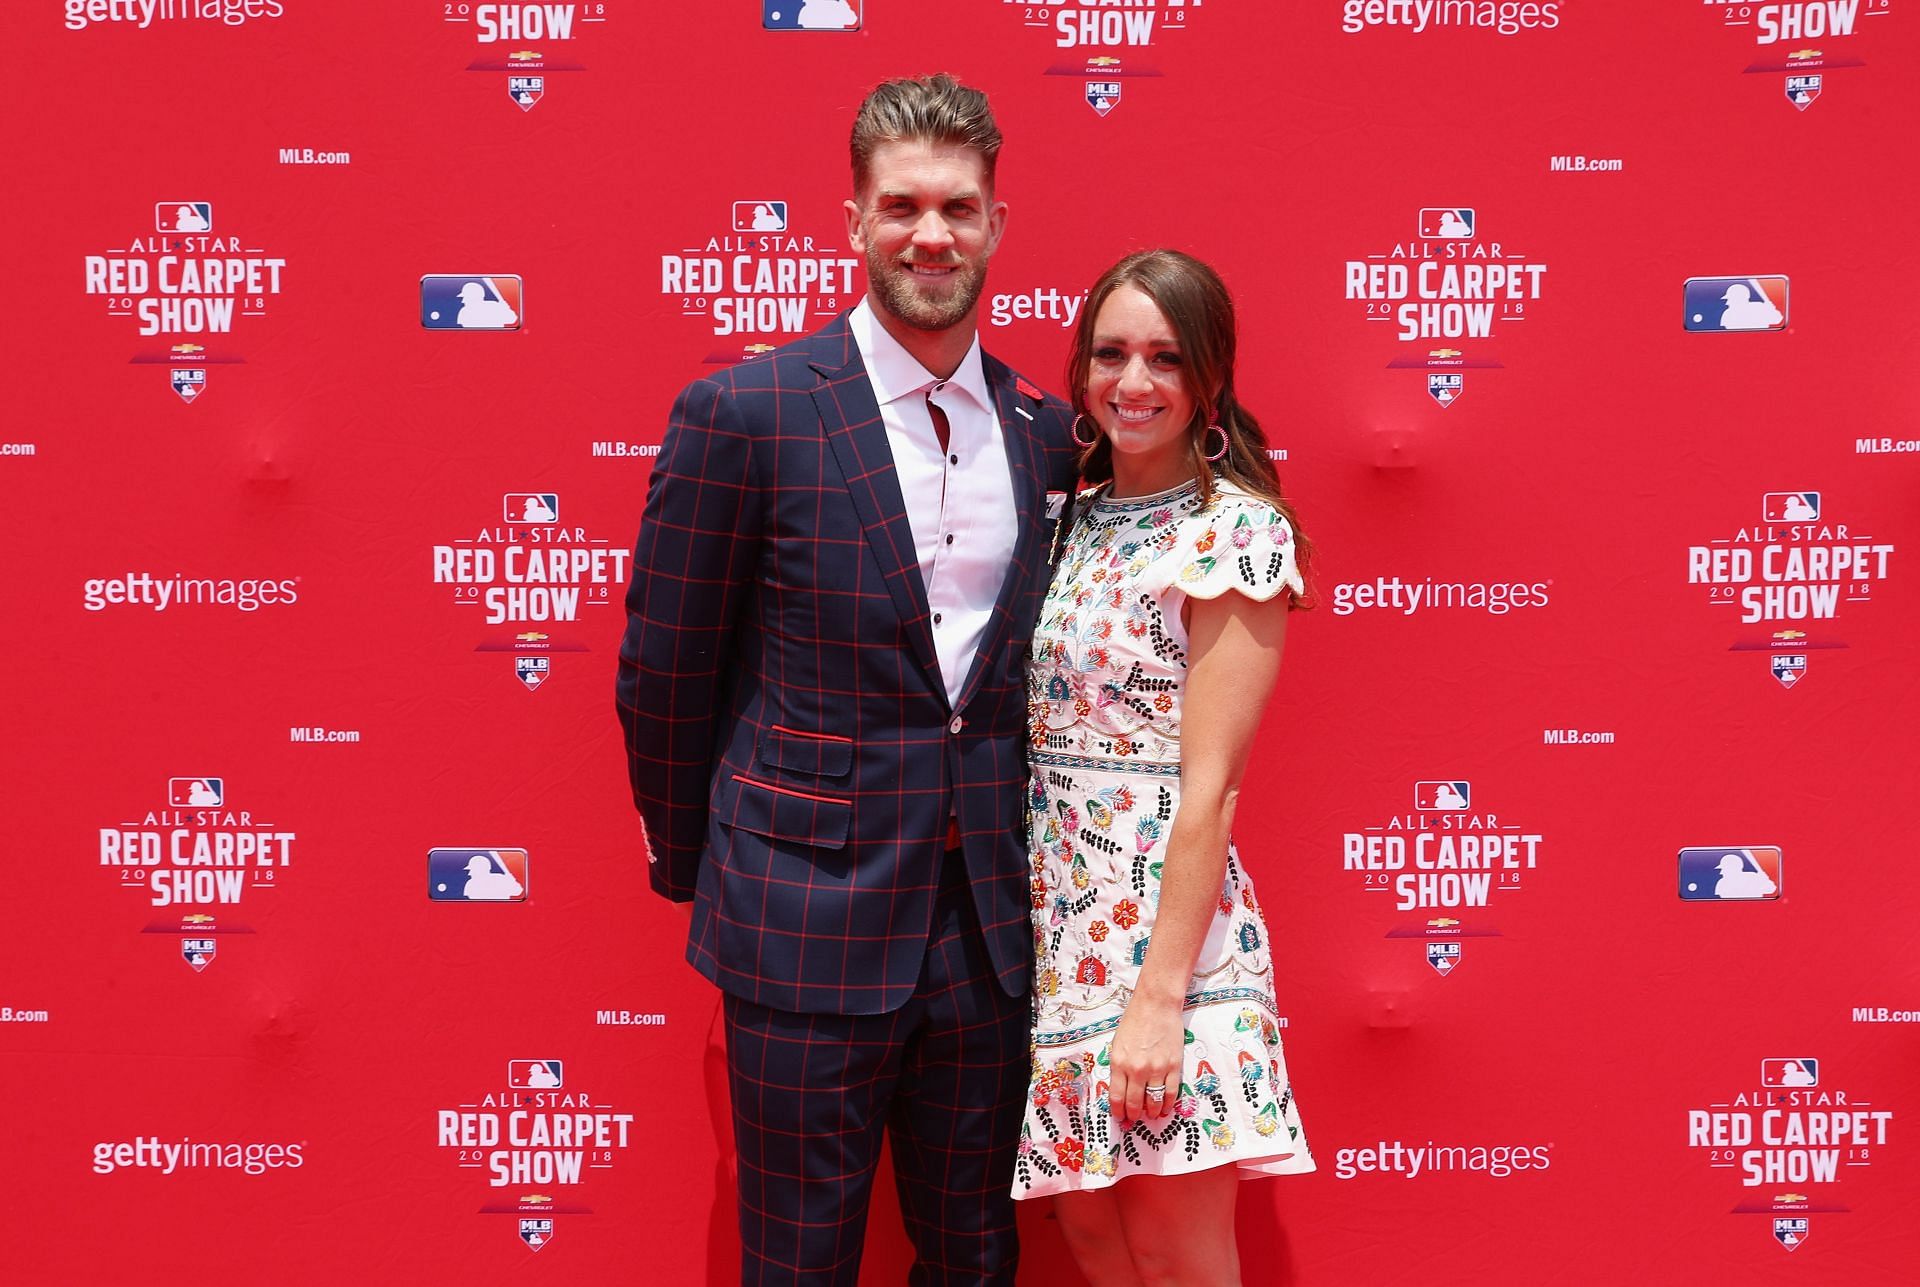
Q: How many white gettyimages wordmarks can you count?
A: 7